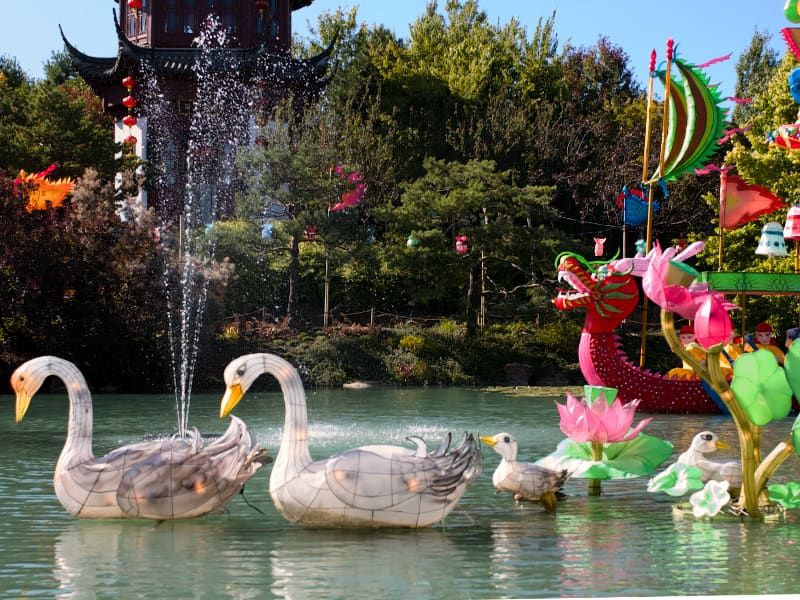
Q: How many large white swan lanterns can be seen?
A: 2